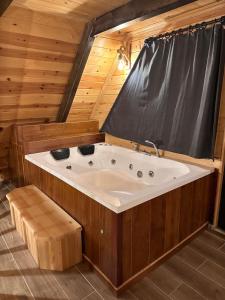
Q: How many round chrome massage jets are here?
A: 6